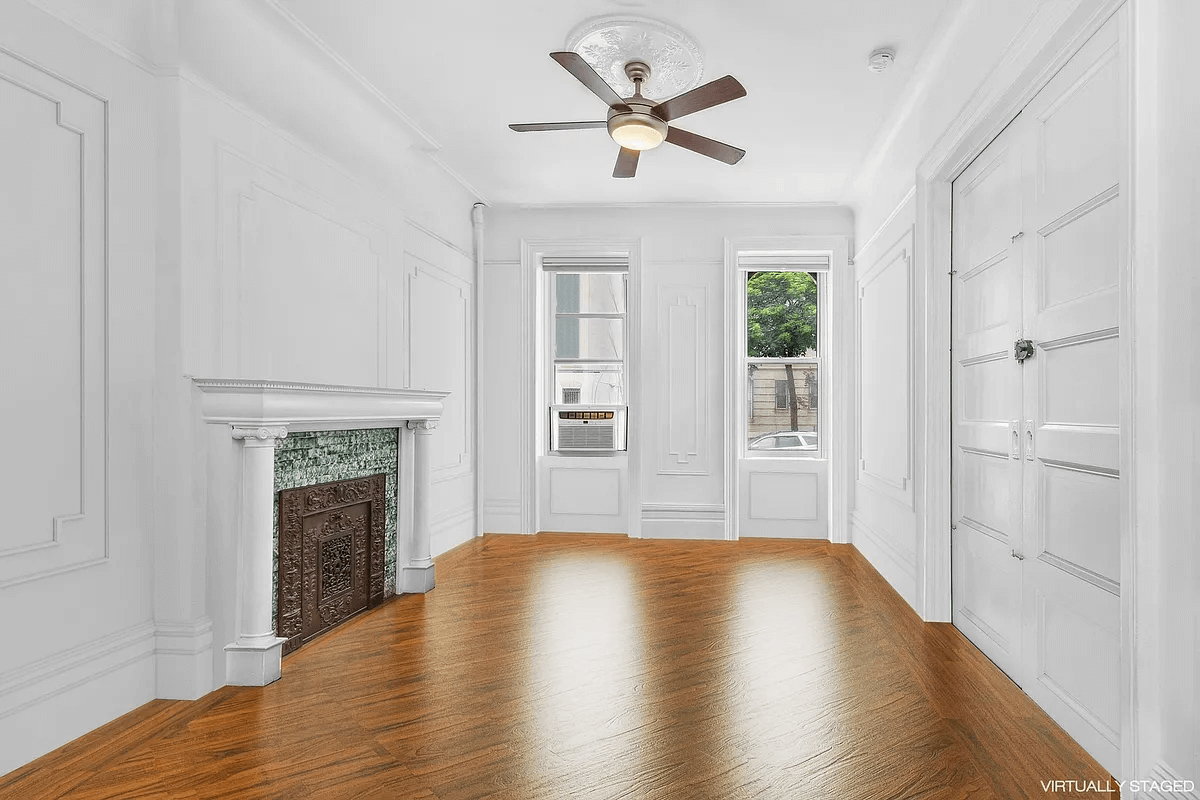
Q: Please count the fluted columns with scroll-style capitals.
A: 2